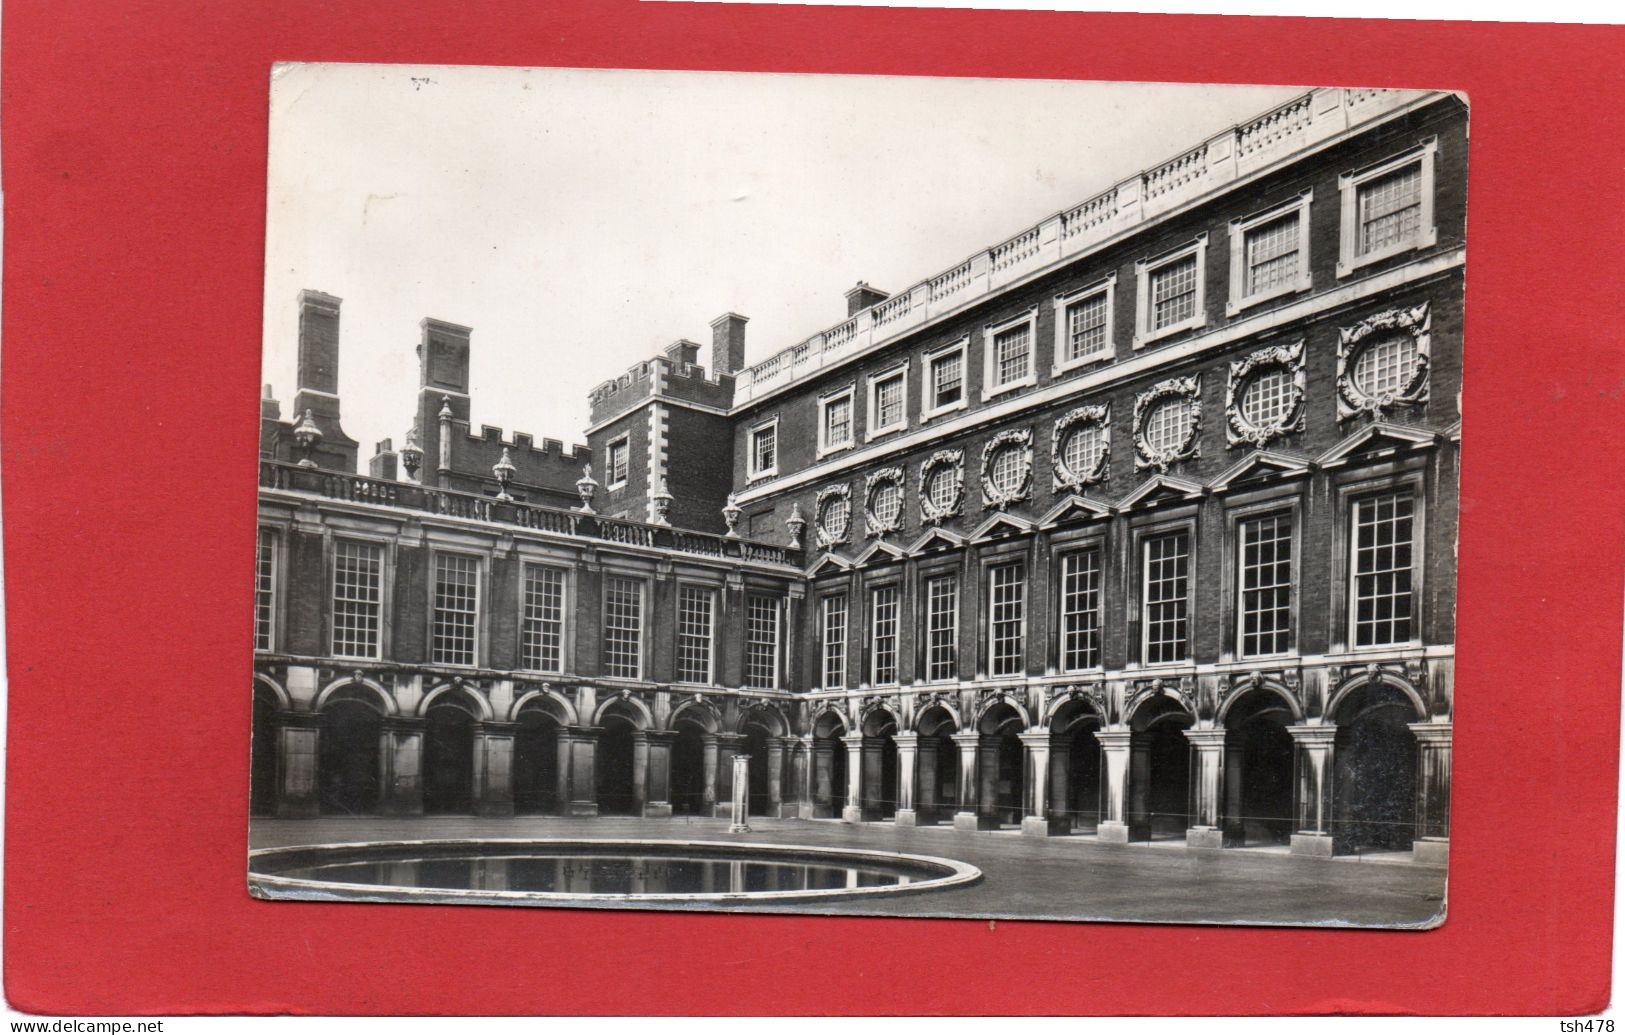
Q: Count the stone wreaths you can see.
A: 8